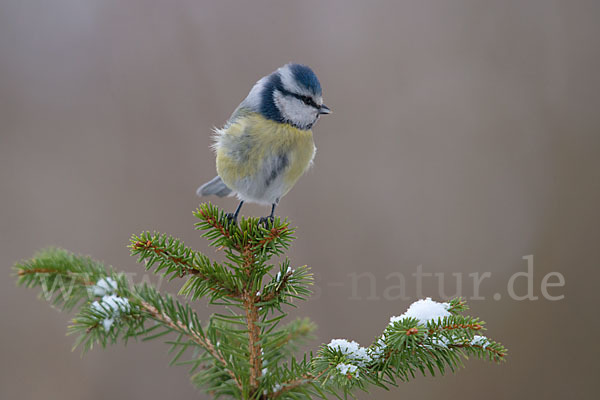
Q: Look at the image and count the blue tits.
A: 1